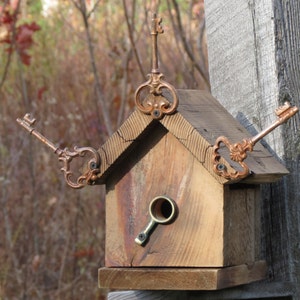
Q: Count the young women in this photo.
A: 0